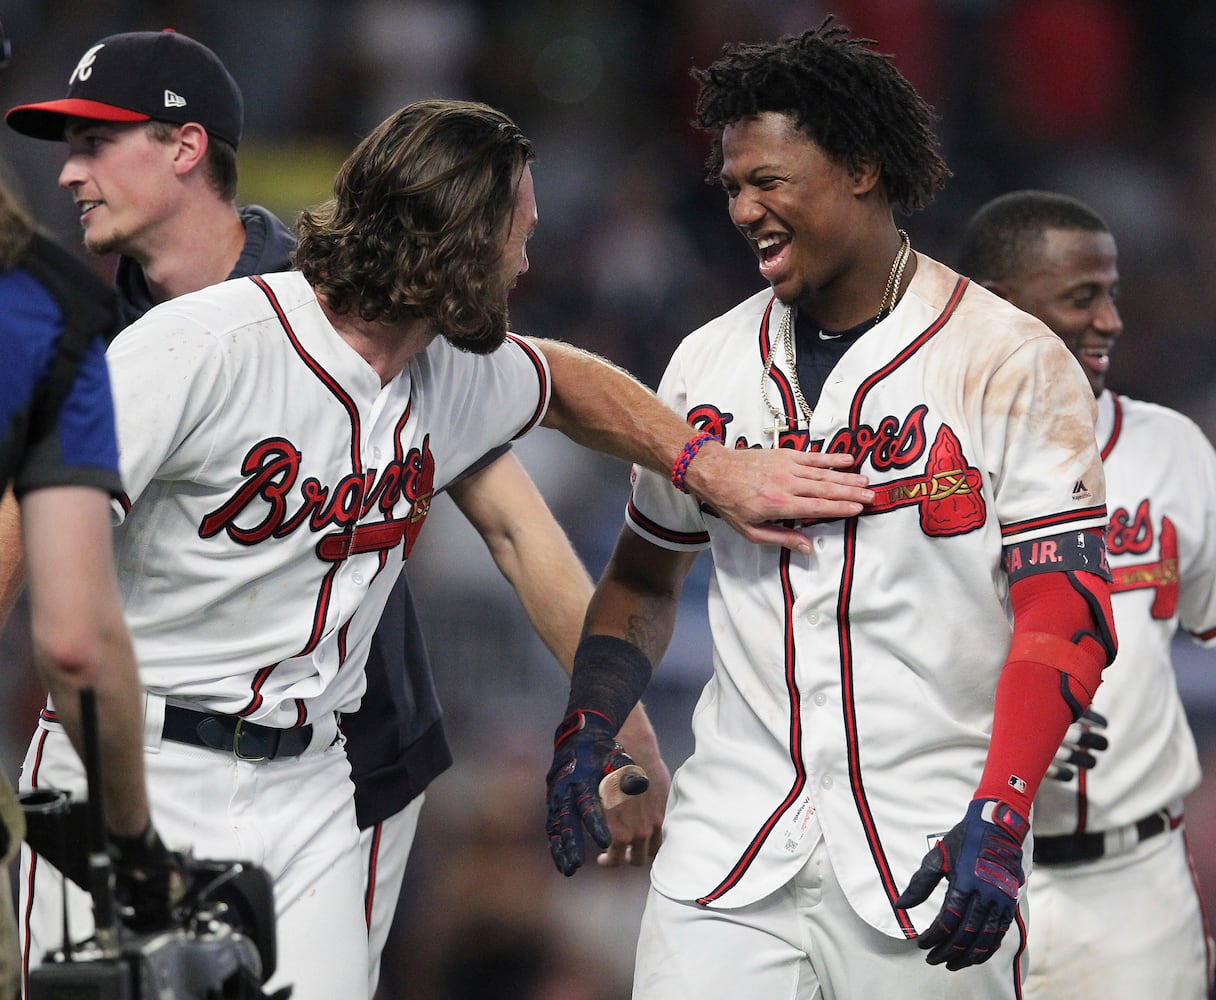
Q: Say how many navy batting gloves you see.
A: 2